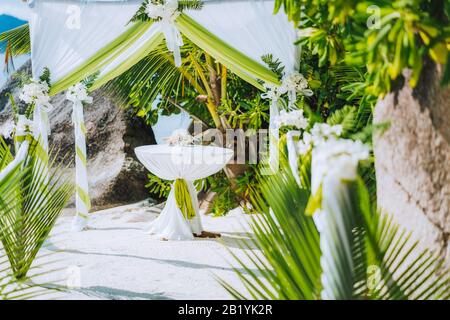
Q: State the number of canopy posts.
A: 4